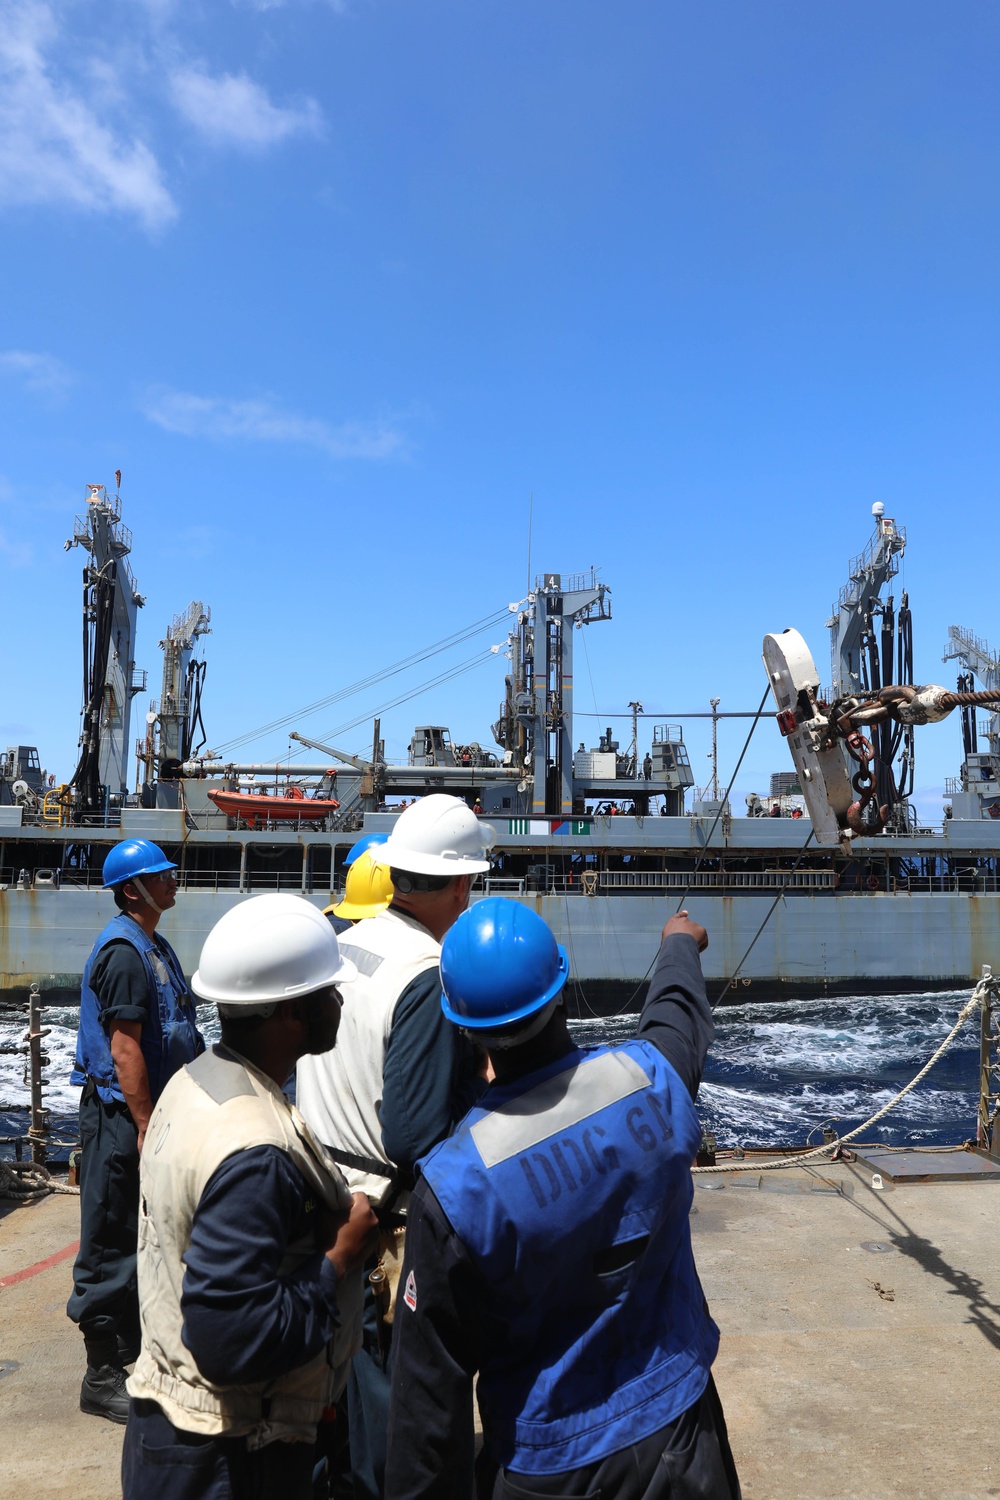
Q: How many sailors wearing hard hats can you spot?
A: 6